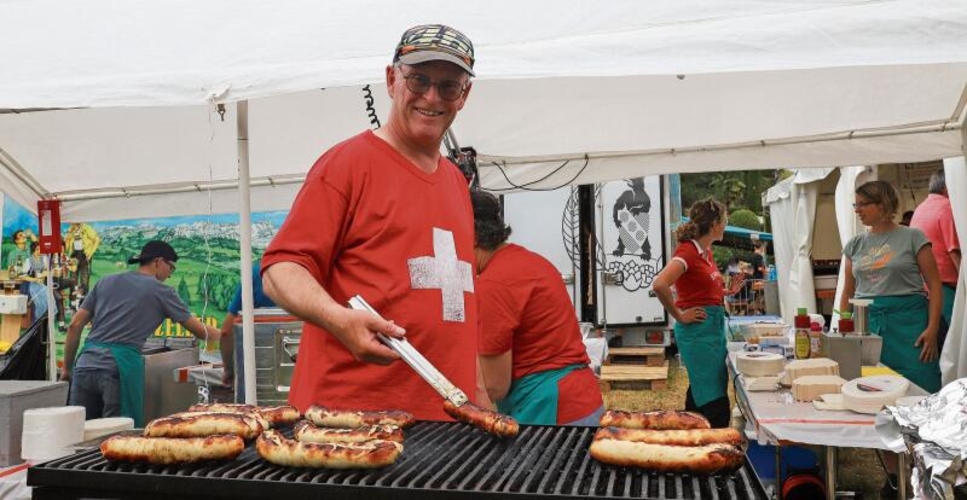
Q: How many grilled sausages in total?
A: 11